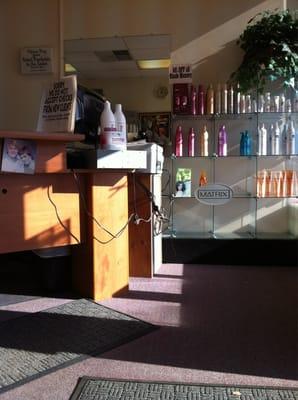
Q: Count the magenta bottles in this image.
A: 4